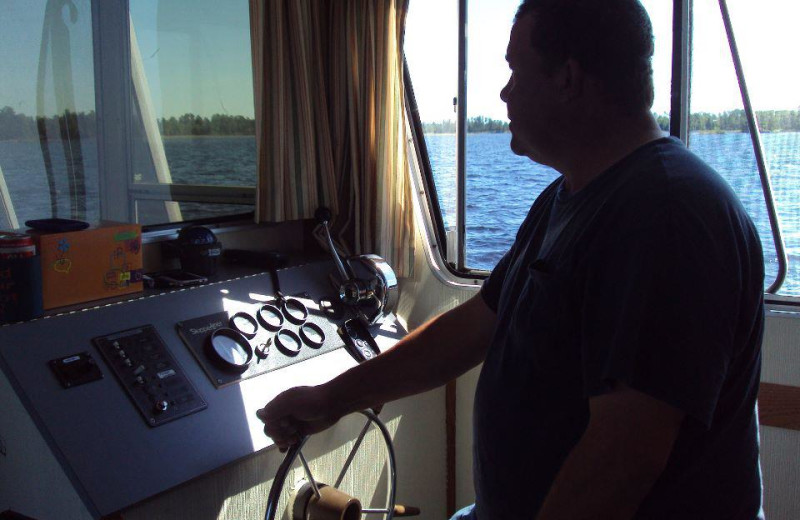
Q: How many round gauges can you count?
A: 6